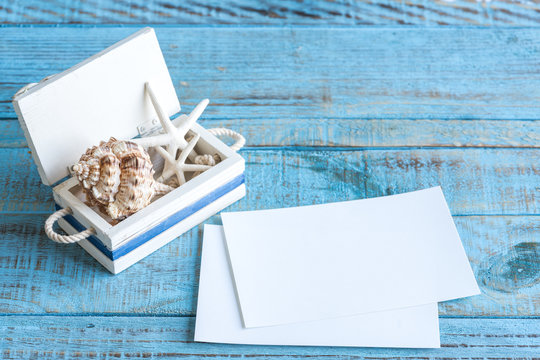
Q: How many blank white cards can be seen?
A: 2